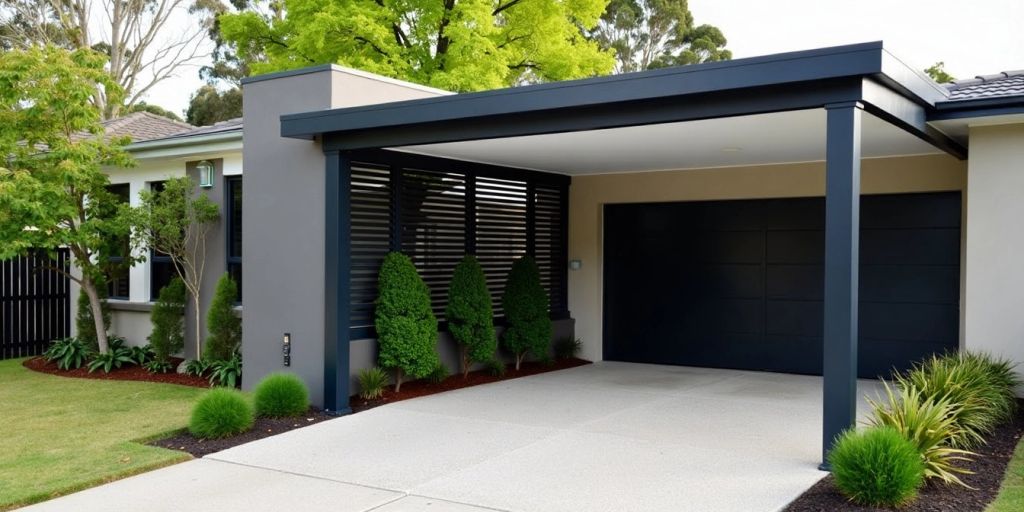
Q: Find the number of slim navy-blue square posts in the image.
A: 2